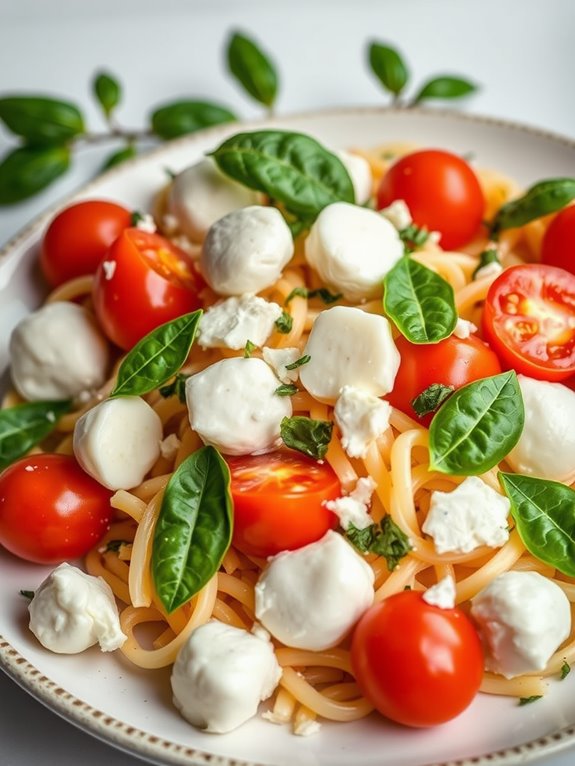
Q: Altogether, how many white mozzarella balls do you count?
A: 13